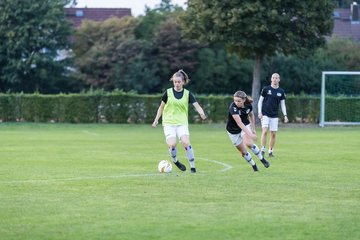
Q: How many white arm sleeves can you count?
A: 2